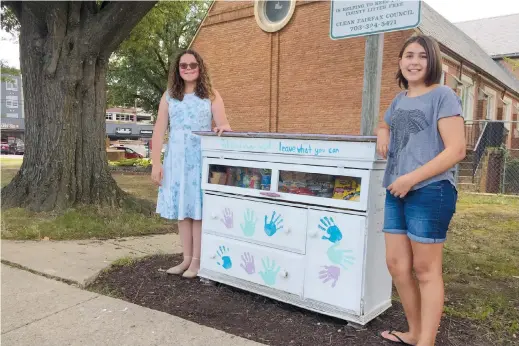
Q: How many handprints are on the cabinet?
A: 9